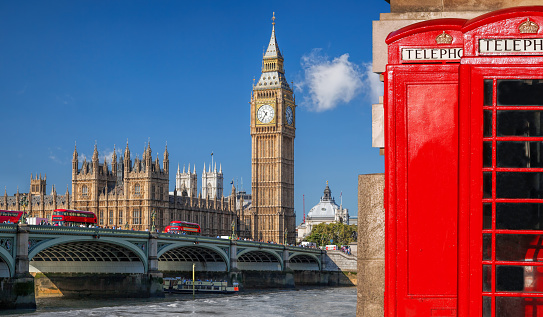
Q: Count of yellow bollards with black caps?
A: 0